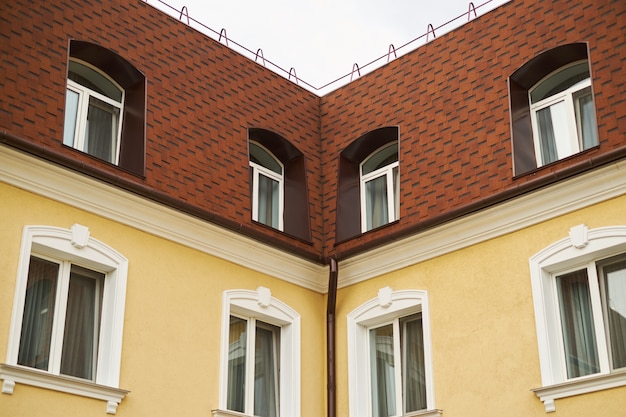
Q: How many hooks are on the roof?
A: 8